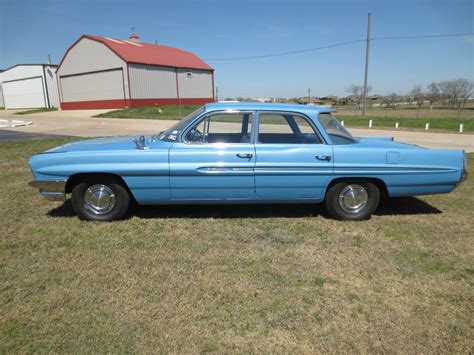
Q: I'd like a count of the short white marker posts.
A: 5